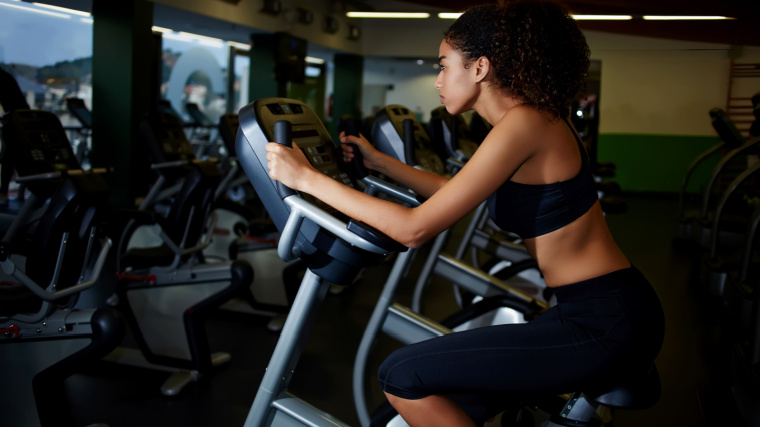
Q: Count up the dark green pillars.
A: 3